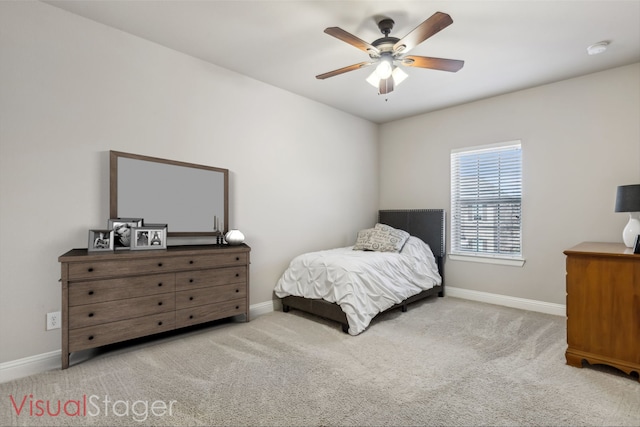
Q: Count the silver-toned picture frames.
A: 3